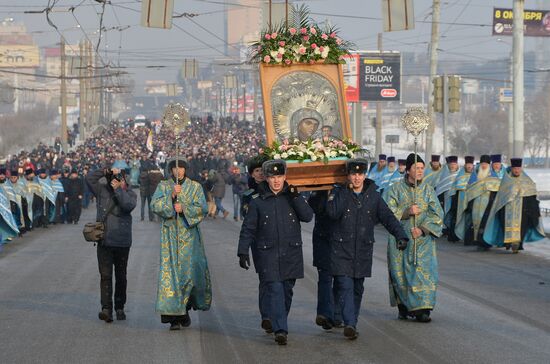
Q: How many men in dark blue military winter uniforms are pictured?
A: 4